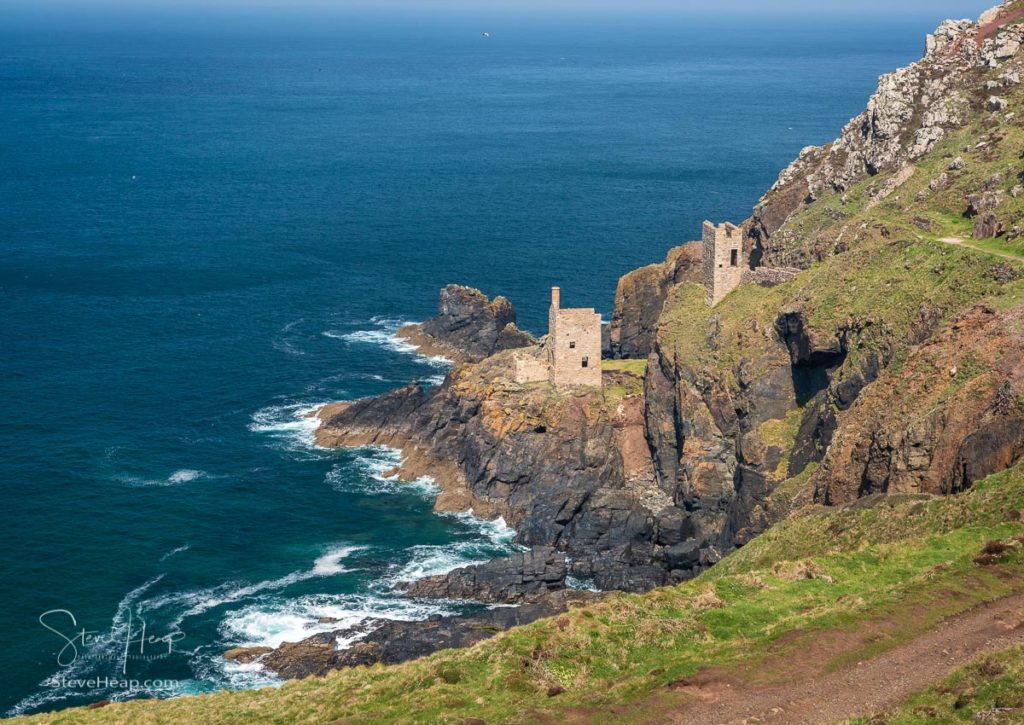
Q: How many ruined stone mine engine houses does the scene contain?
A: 2